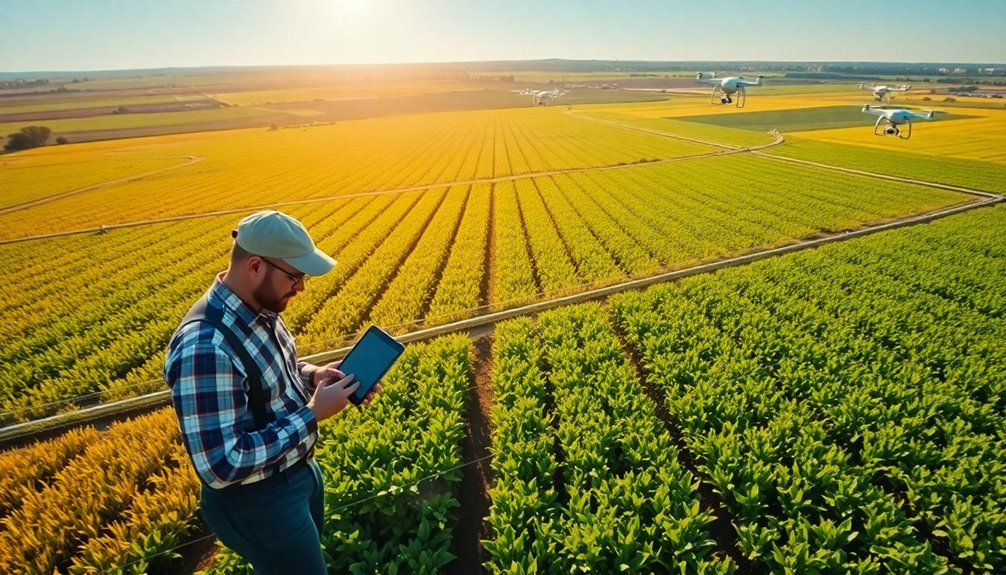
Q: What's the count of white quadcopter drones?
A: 4